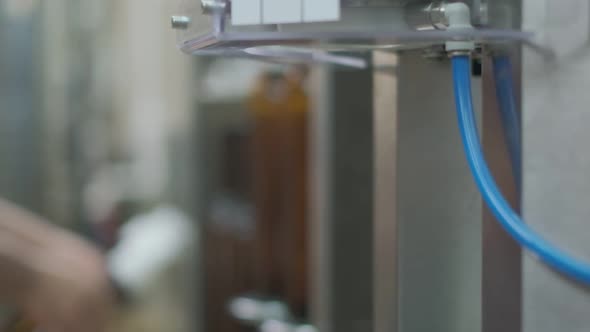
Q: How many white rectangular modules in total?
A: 3